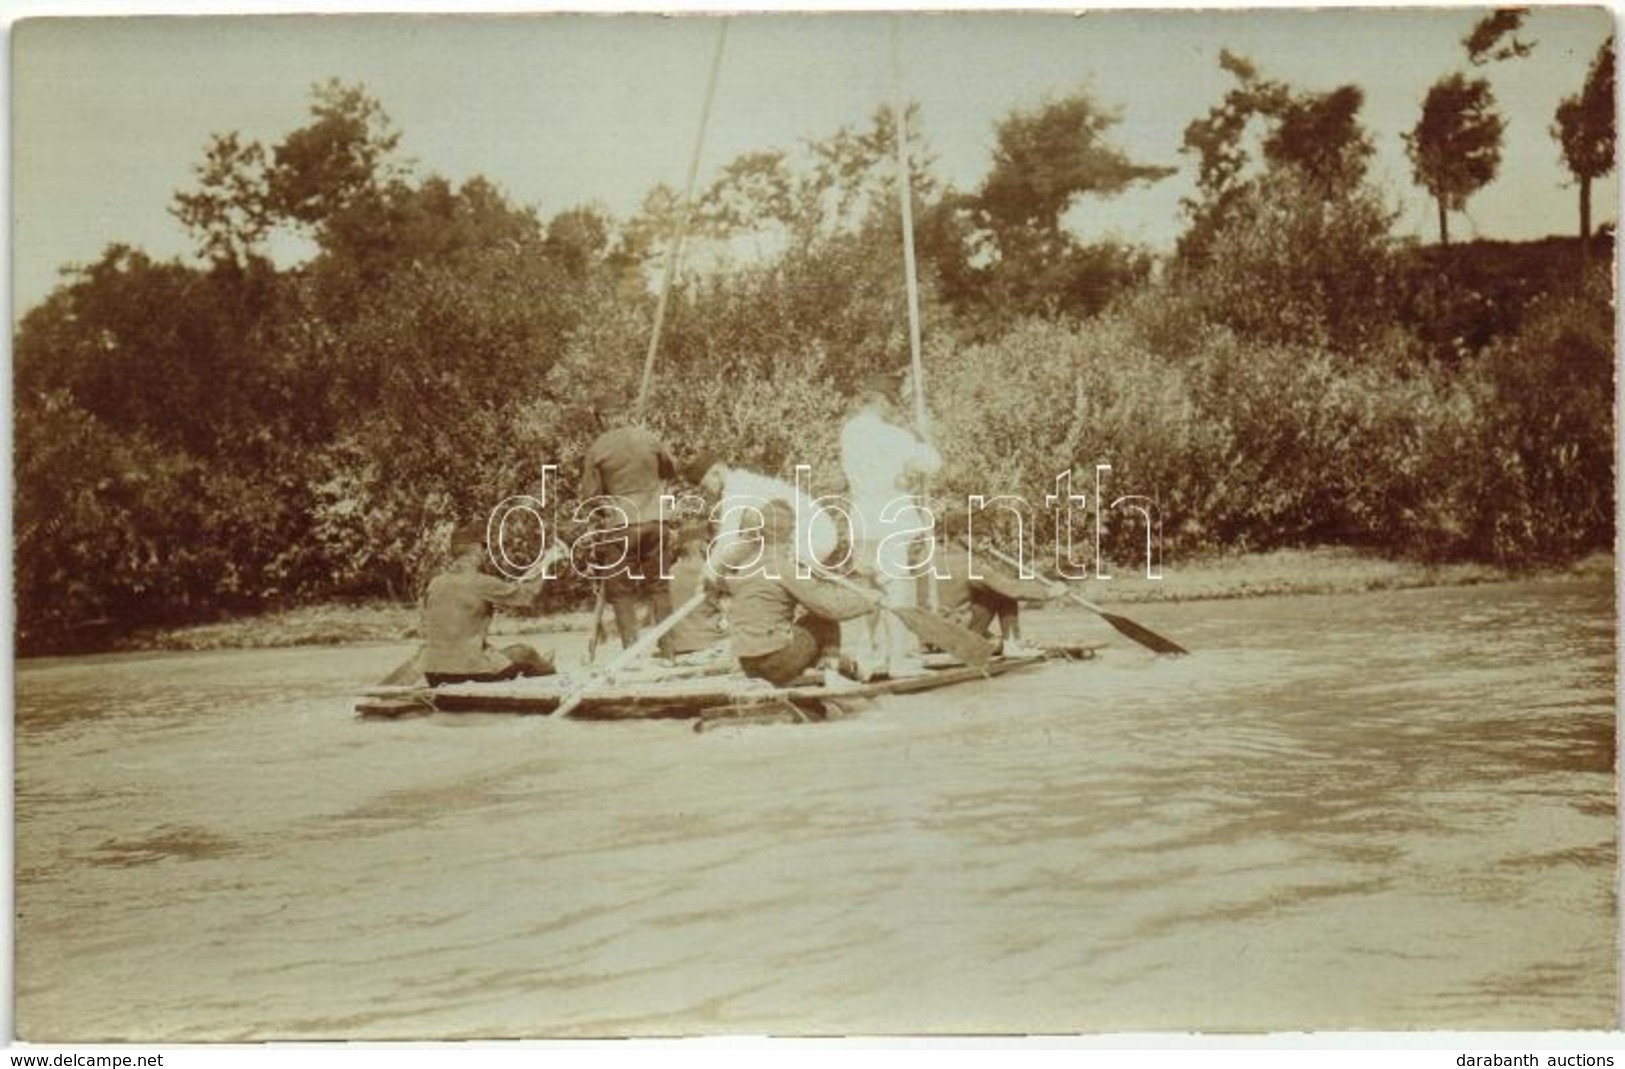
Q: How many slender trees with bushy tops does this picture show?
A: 2